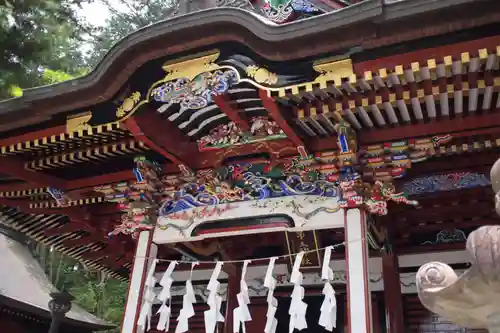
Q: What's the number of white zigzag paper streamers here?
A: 8